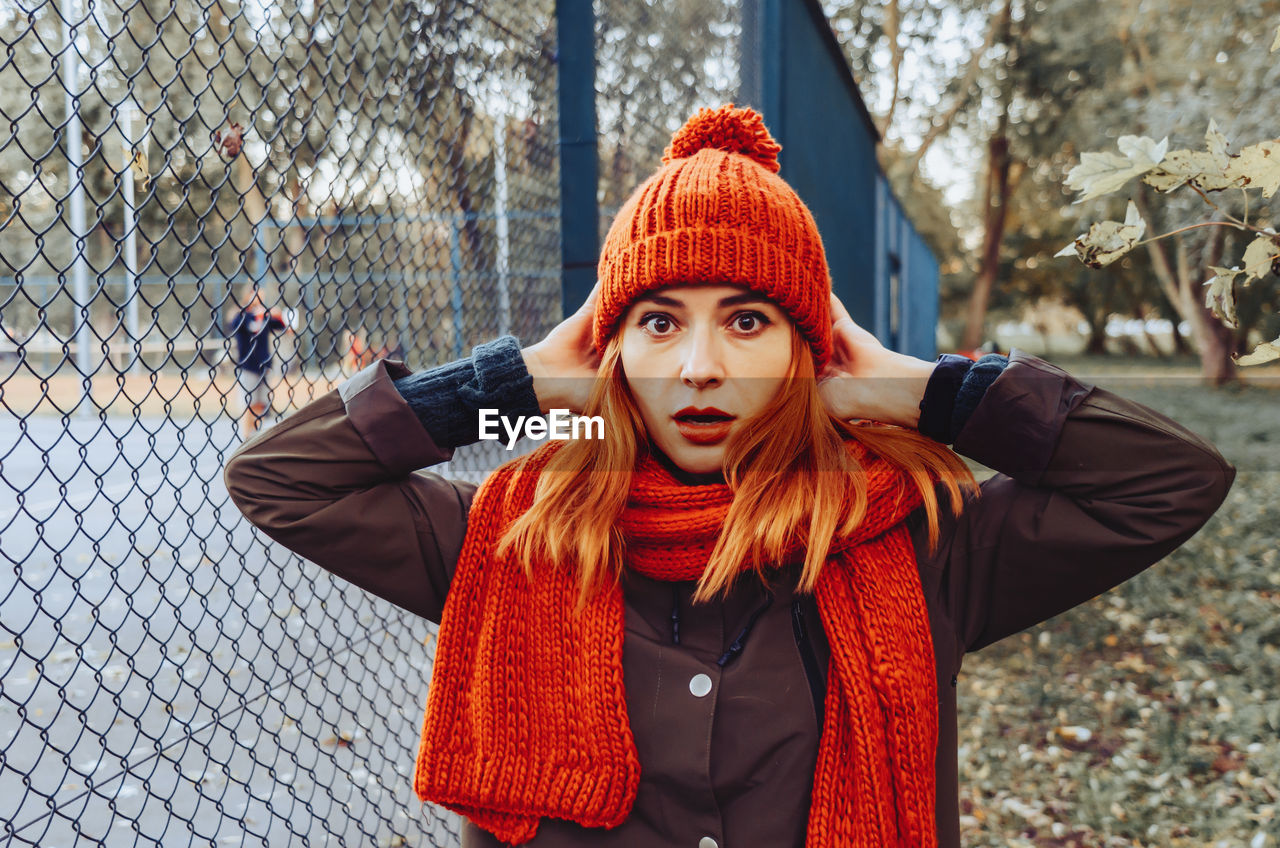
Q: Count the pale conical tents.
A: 0